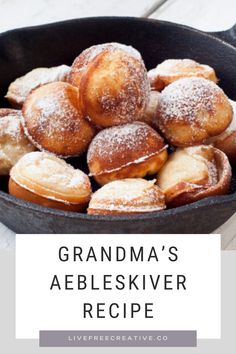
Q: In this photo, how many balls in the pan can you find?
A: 12